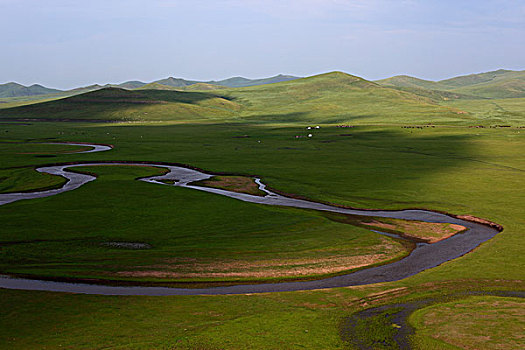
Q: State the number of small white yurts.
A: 3